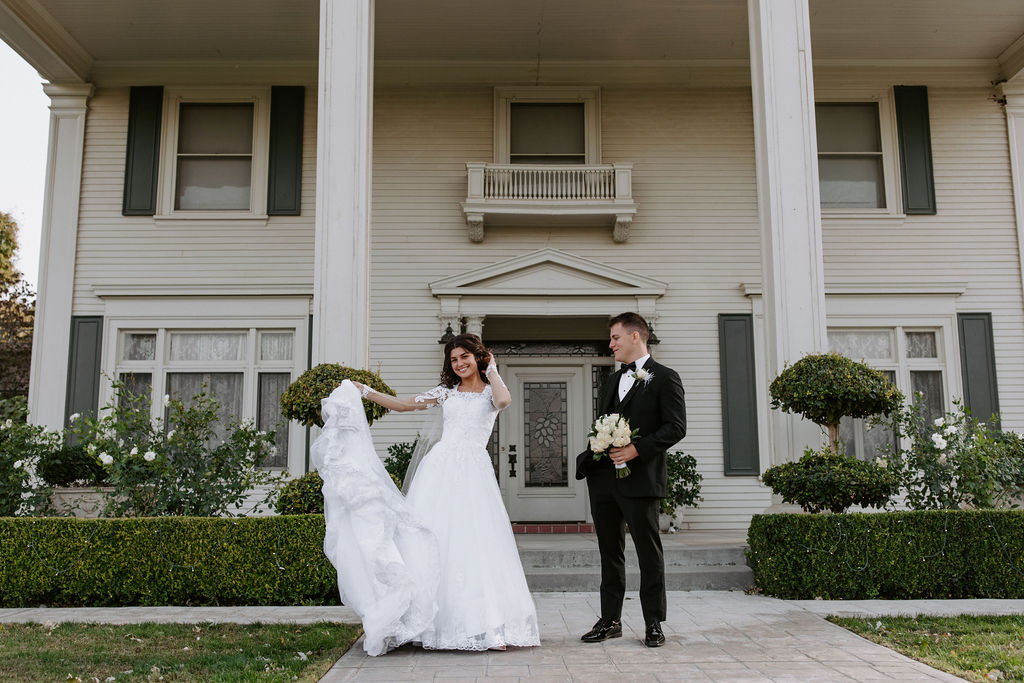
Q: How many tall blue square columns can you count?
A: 0